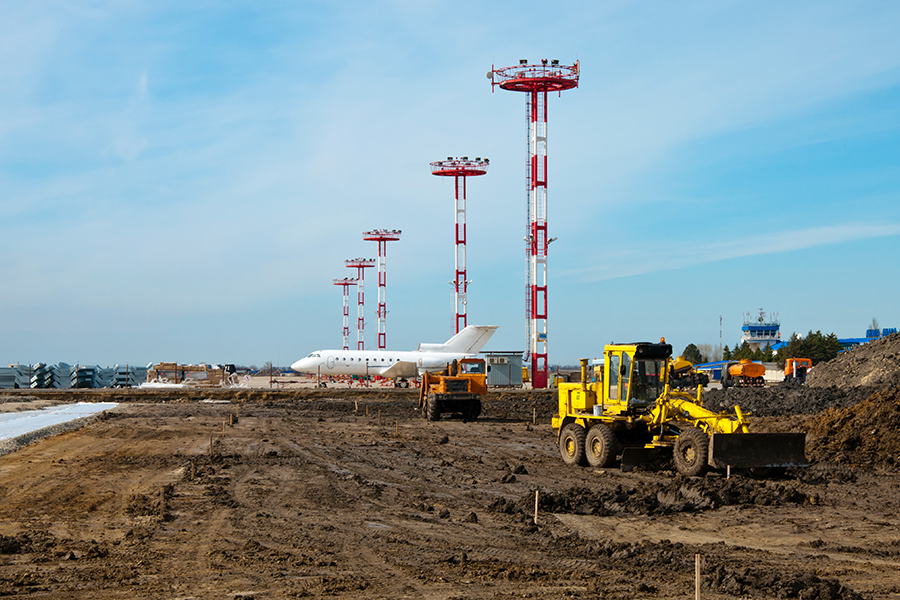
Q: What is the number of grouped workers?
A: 0